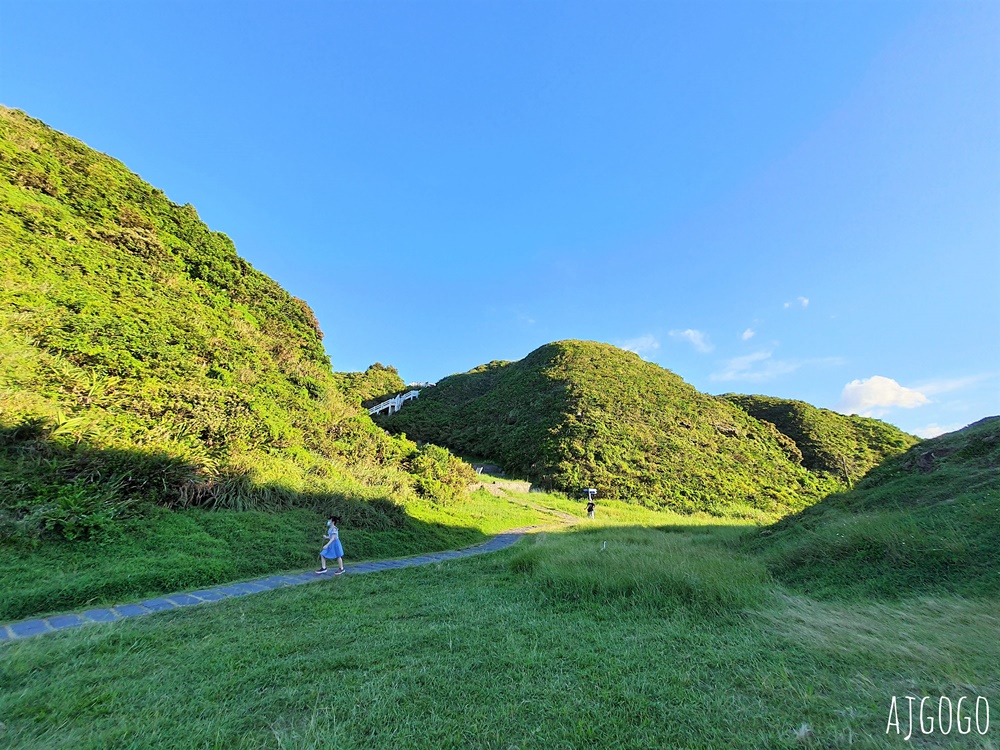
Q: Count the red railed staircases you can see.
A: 0